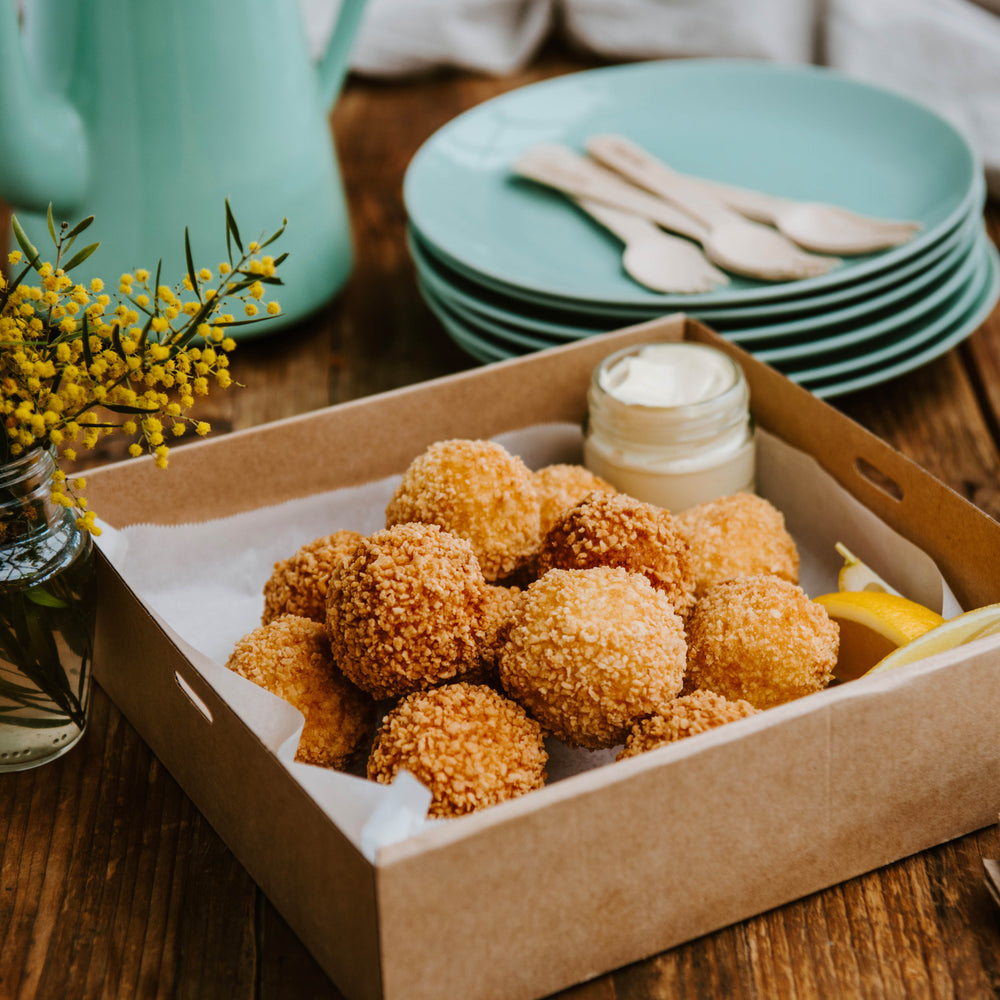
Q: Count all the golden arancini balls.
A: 12